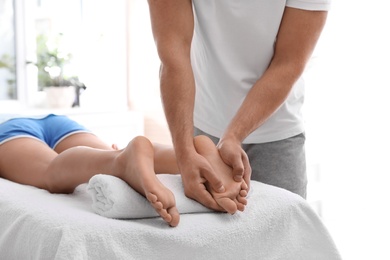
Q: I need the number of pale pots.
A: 1